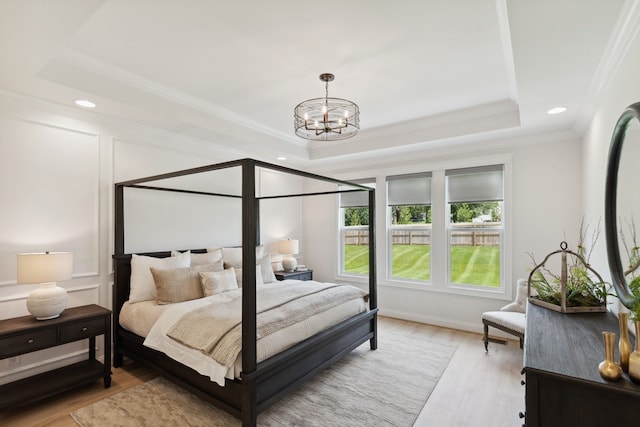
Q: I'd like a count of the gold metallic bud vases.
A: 3